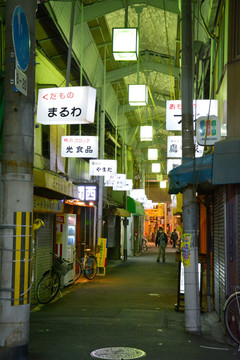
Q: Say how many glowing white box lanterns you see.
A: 6